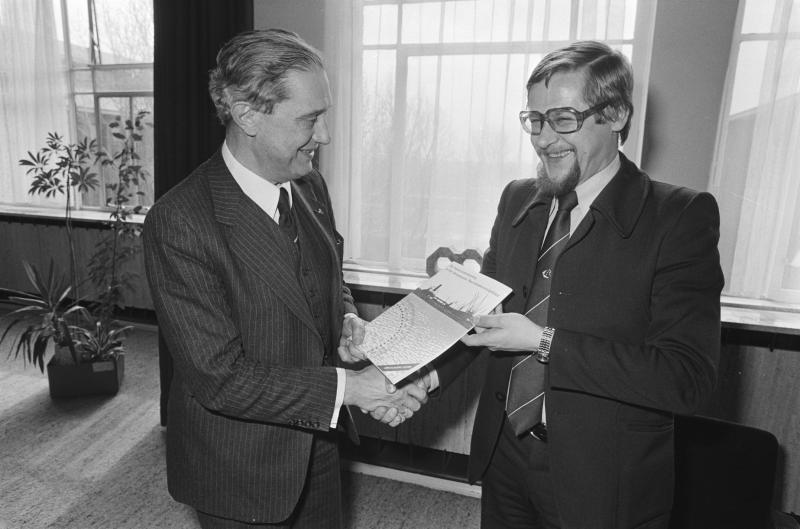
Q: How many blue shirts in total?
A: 0